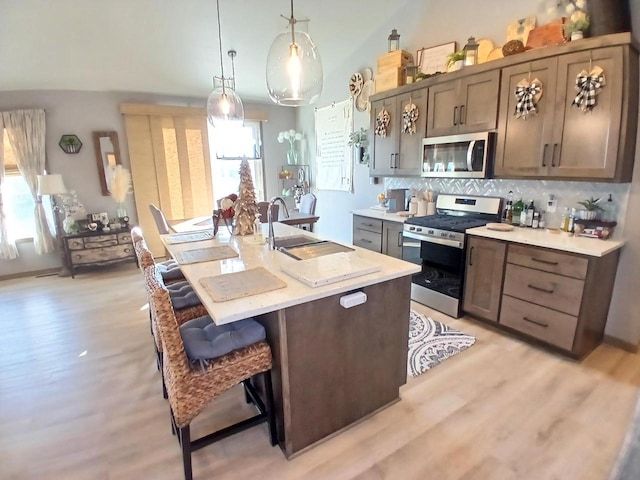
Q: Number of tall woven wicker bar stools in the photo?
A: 3